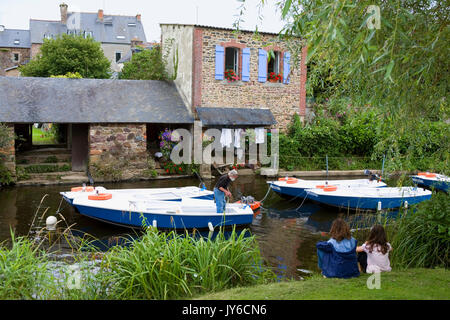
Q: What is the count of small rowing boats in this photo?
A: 5